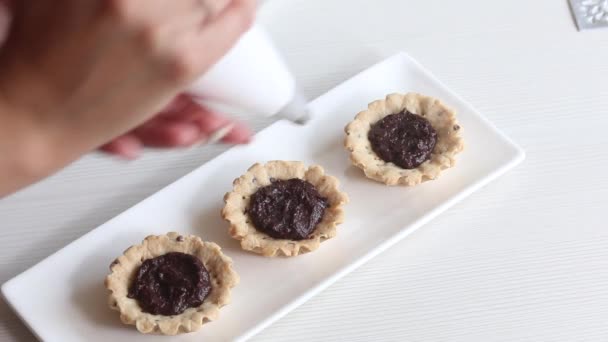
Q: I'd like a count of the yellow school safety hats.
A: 0